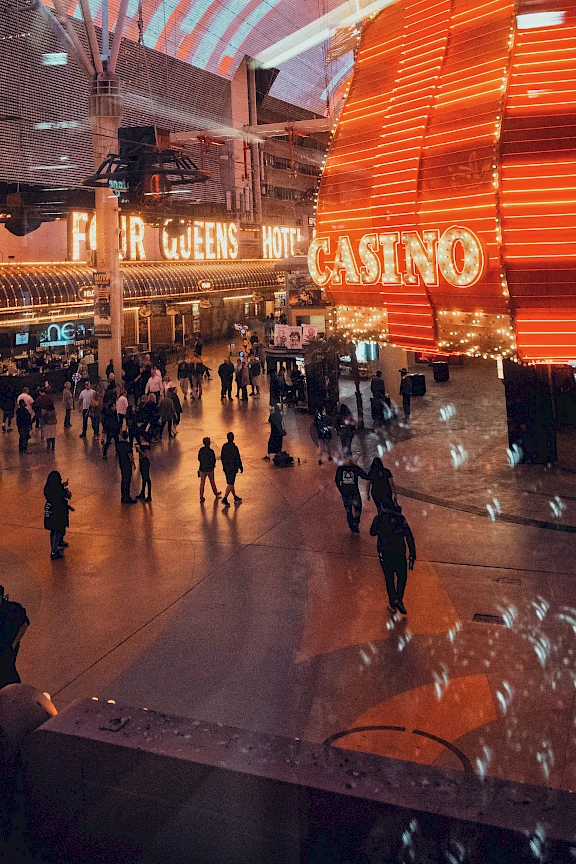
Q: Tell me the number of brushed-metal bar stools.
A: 0